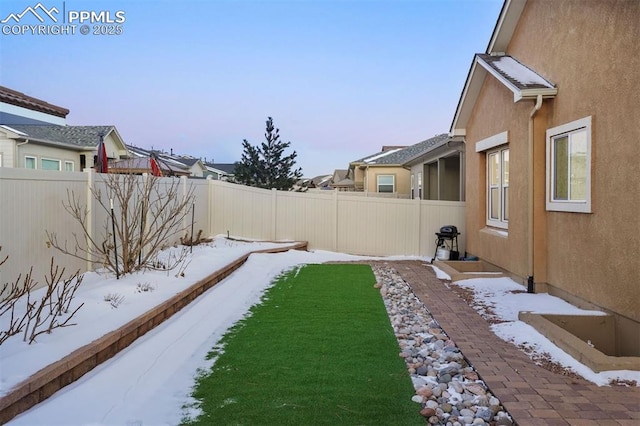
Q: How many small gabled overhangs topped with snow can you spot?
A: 1